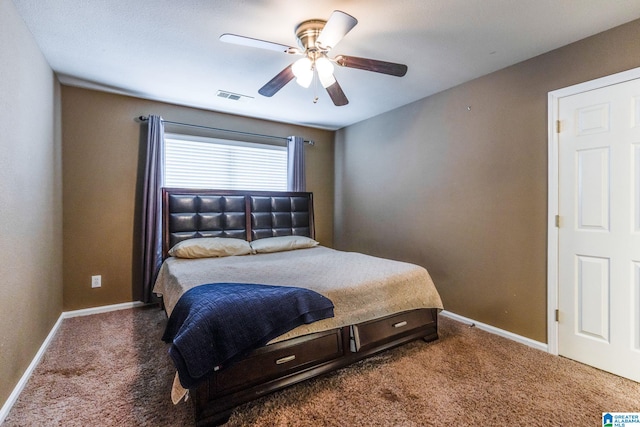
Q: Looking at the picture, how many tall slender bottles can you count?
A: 0